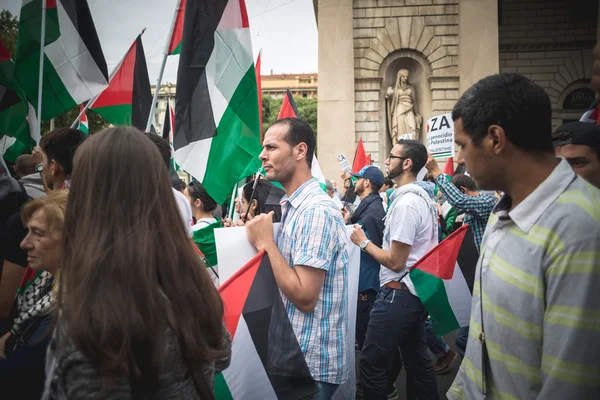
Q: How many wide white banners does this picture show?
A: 1